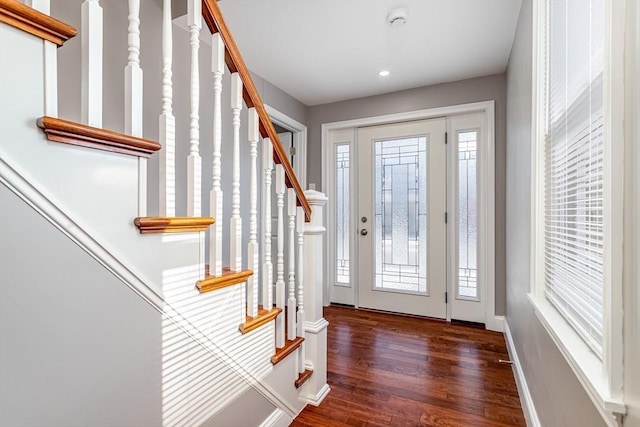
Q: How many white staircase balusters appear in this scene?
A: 12